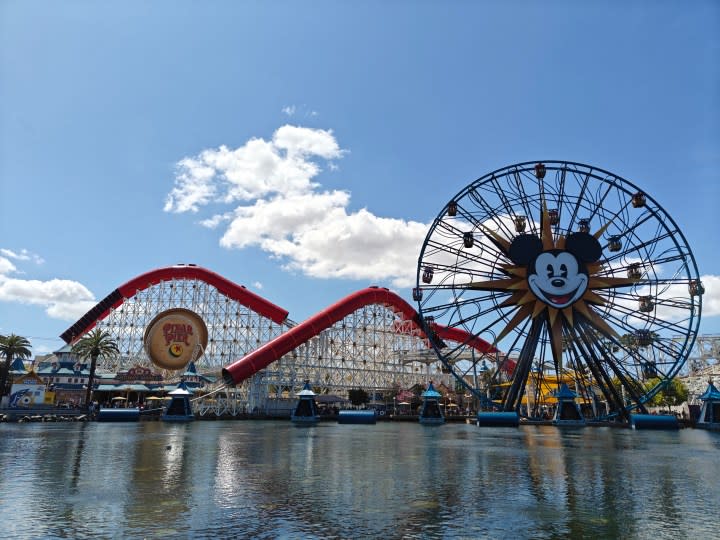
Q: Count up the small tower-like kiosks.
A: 5